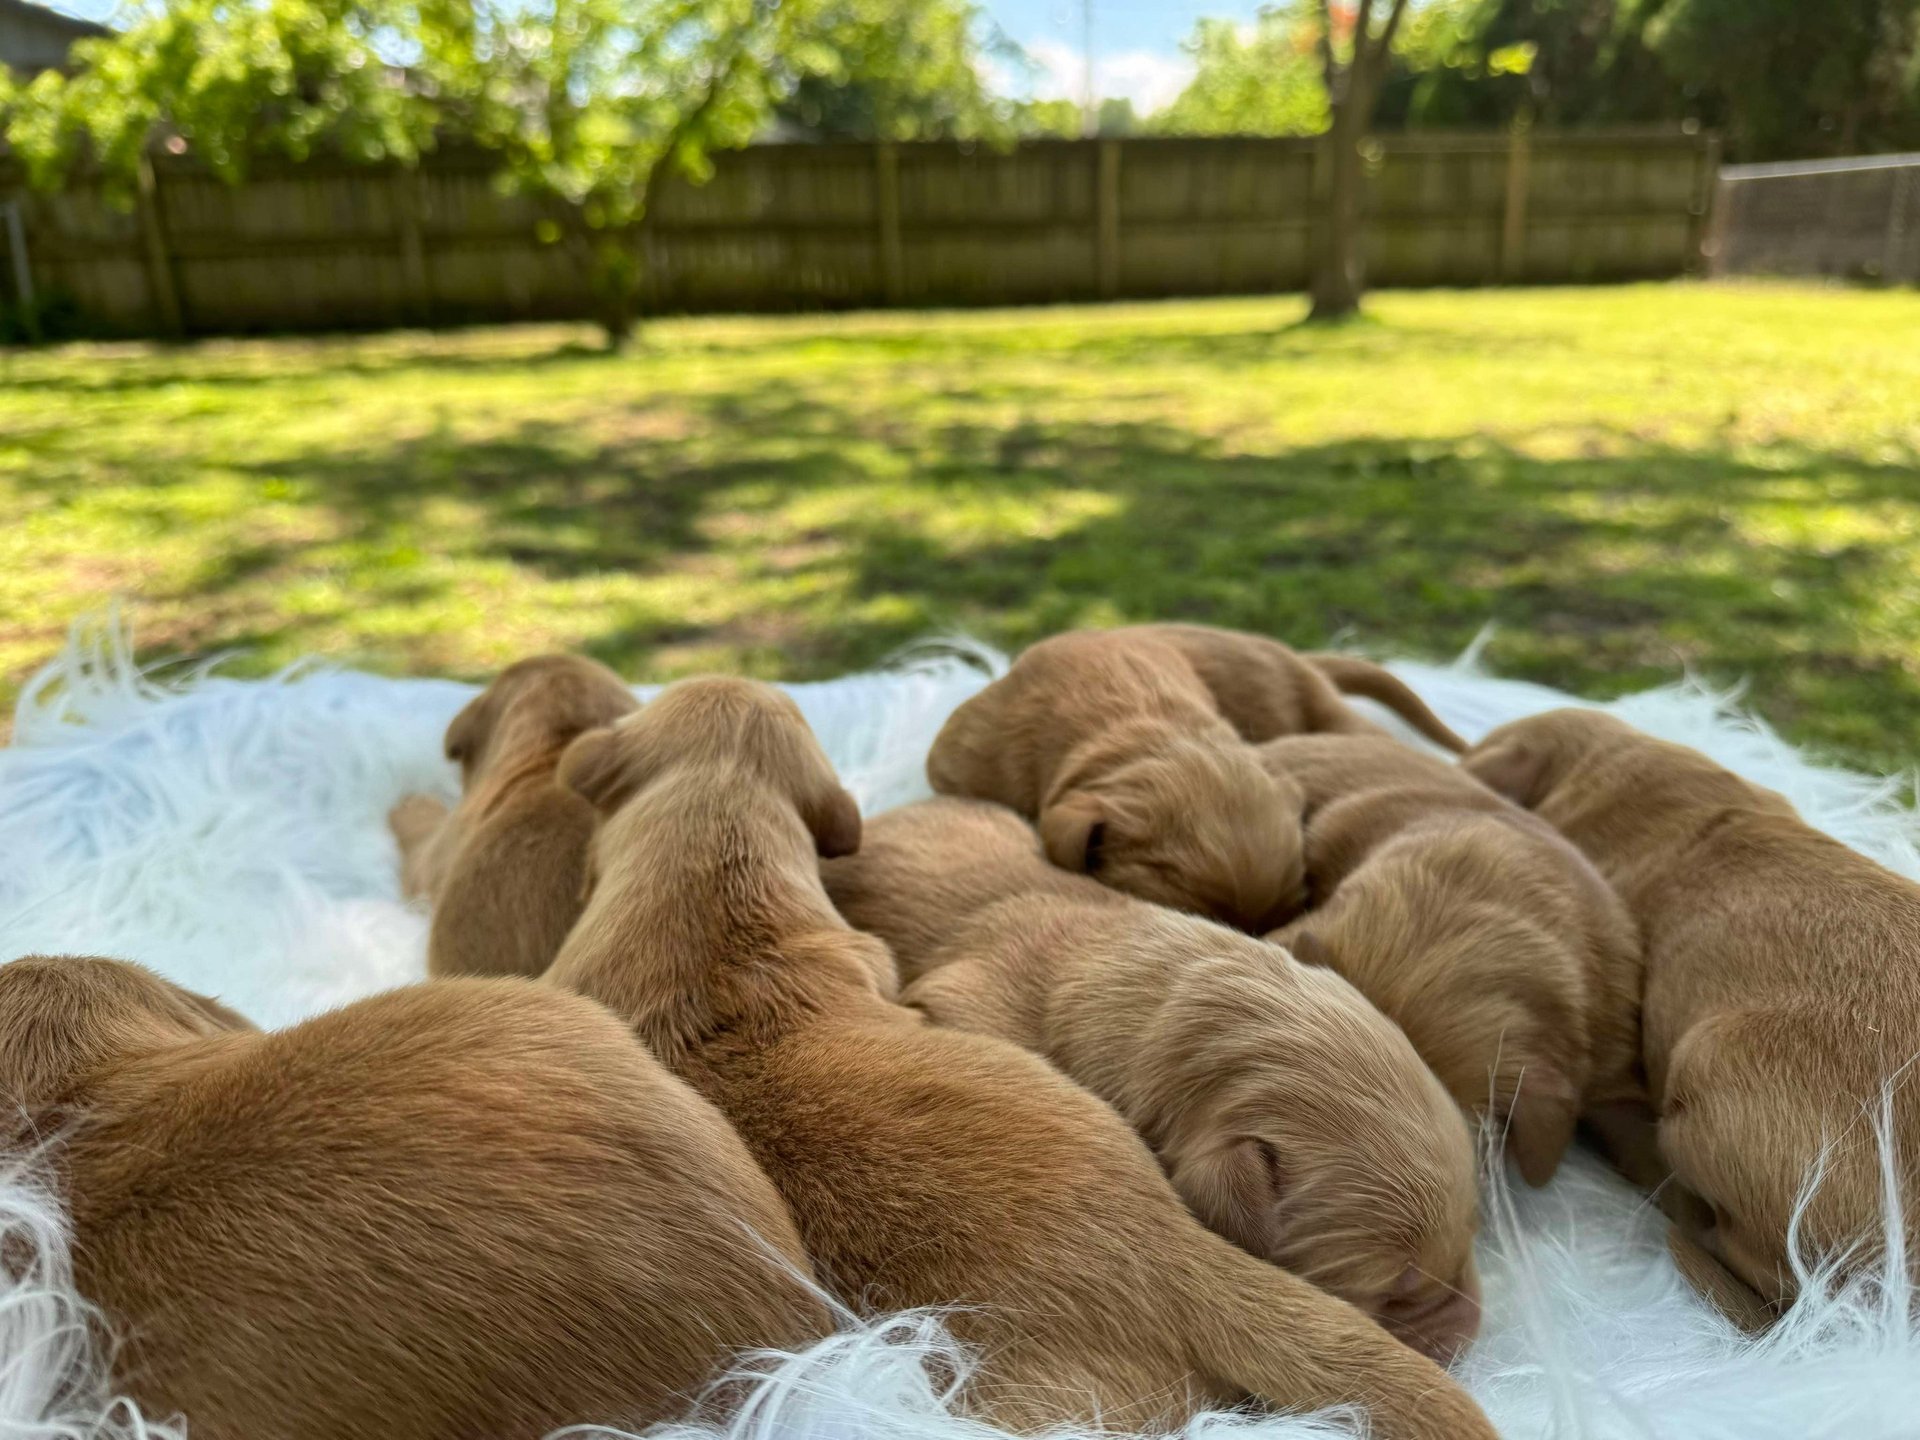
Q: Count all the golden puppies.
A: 7